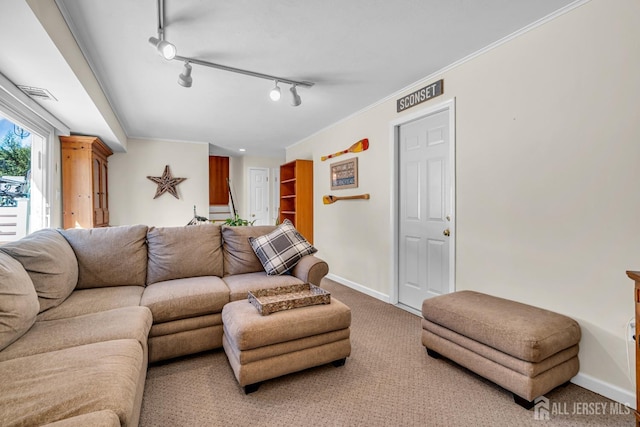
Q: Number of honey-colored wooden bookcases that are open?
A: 1